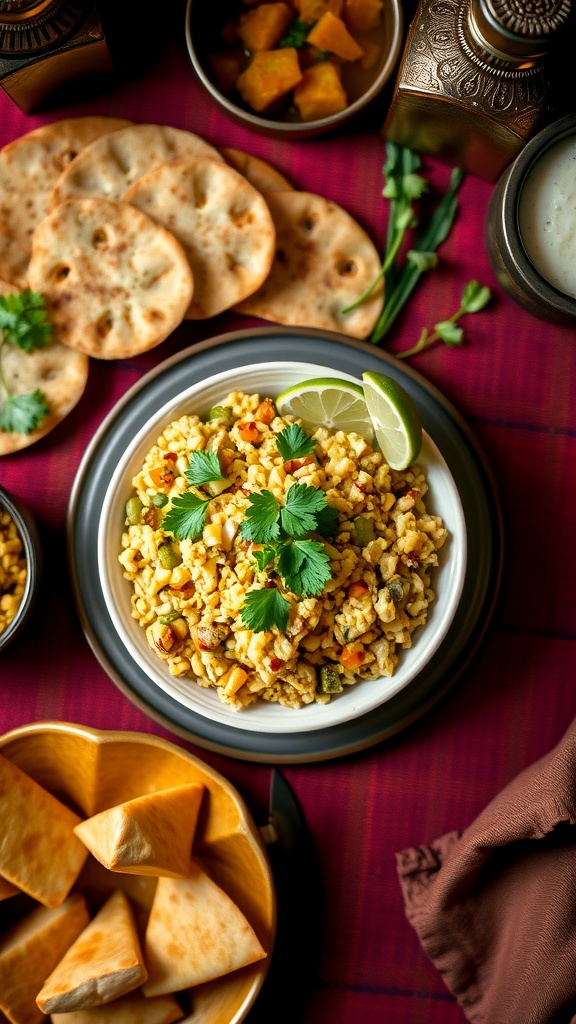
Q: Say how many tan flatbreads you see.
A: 7